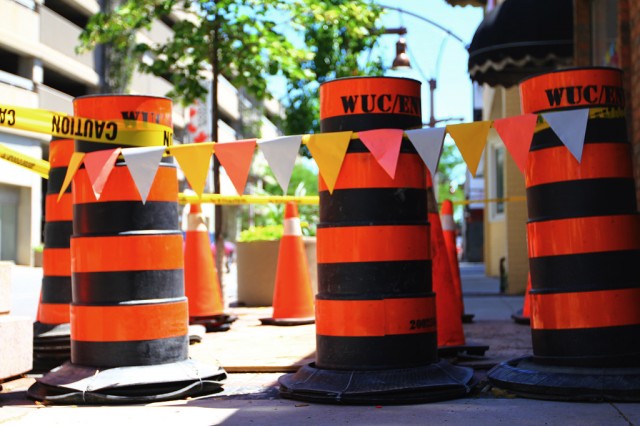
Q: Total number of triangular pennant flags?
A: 12